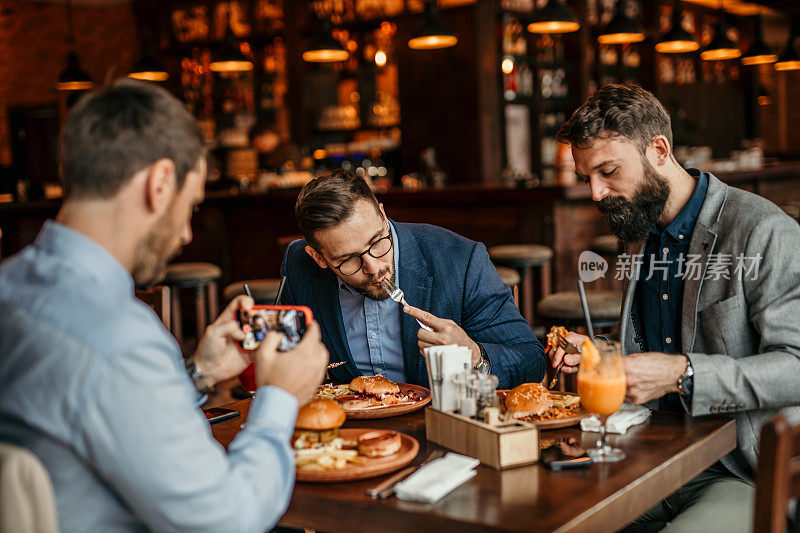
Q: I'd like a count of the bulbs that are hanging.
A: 11